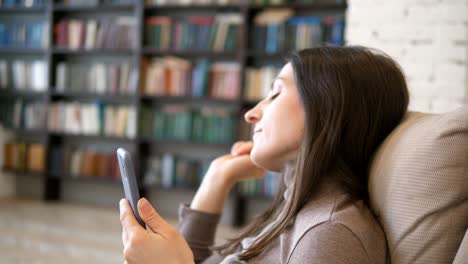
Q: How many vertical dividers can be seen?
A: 3